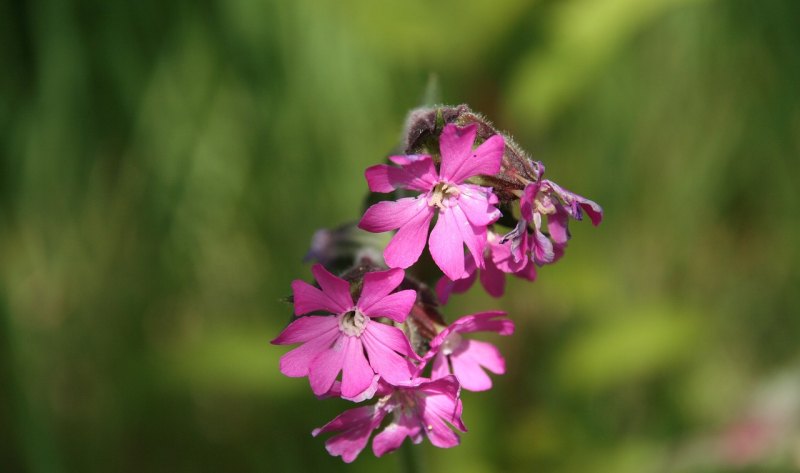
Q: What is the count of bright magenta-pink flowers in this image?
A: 6